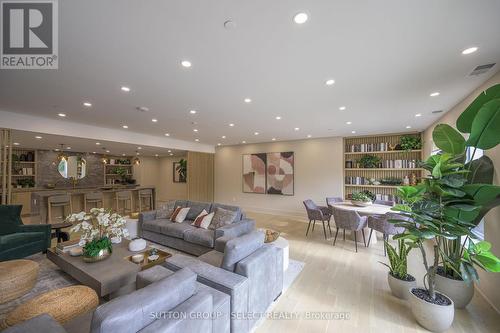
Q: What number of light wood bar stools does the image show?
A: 4